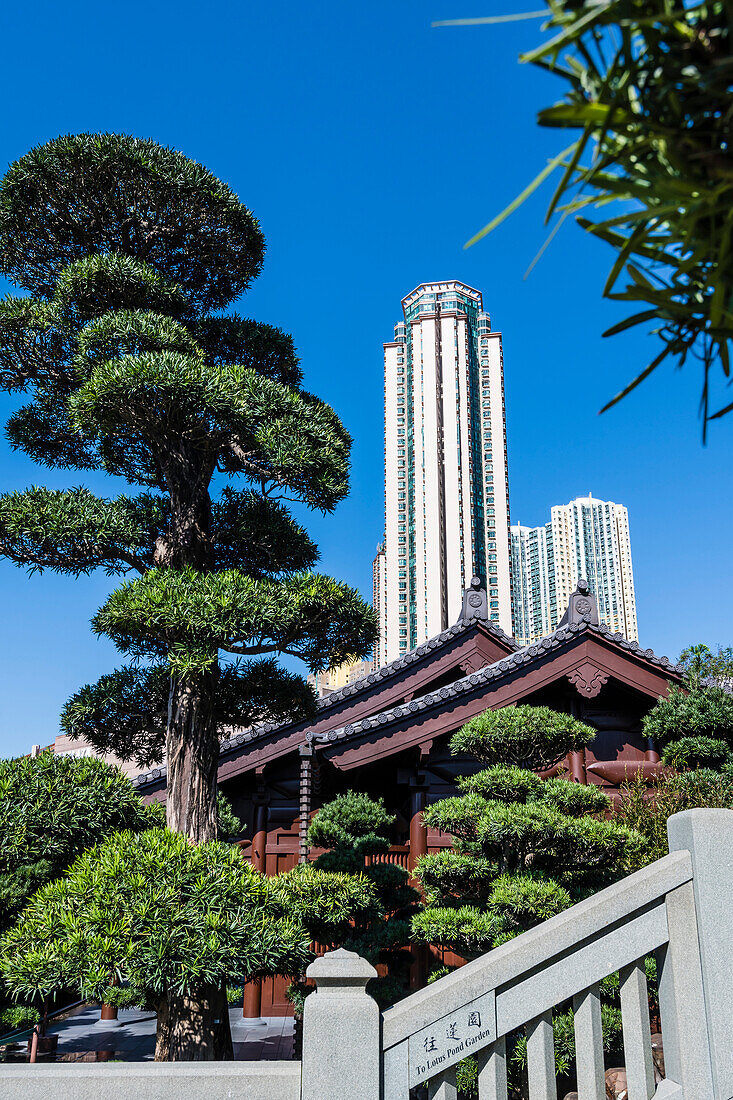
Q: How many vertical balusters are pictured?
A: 5